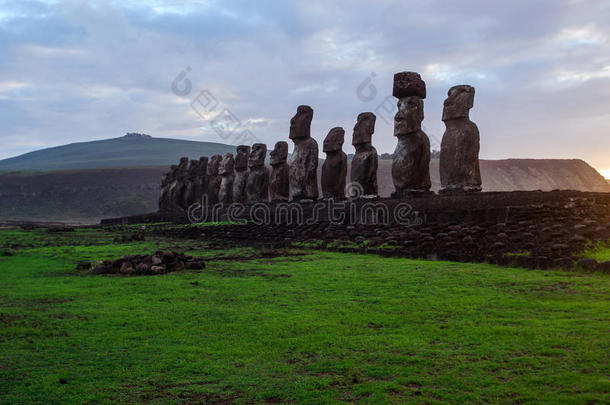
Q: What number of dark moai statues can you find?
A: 15